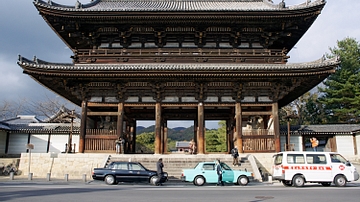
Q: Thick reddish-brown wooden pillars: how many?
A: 6